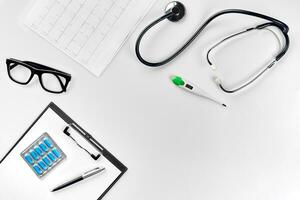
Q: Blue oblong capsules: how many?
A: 10